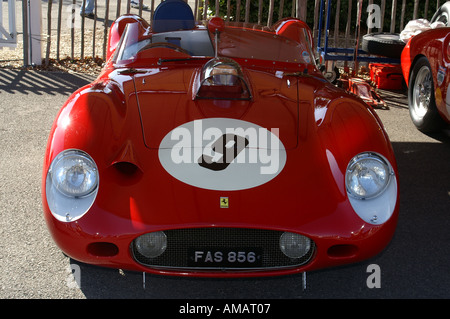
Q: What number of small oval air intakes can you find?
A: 2